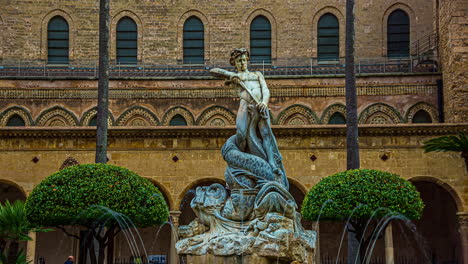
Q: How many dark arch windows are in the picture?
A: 11